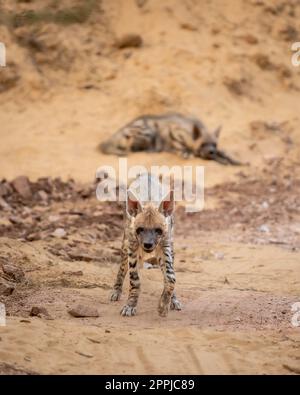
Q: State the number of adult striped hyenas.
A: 2